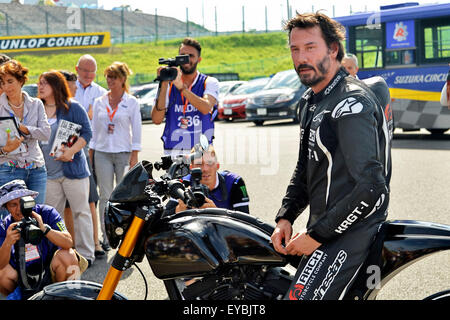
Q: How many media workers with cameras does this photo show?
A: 3